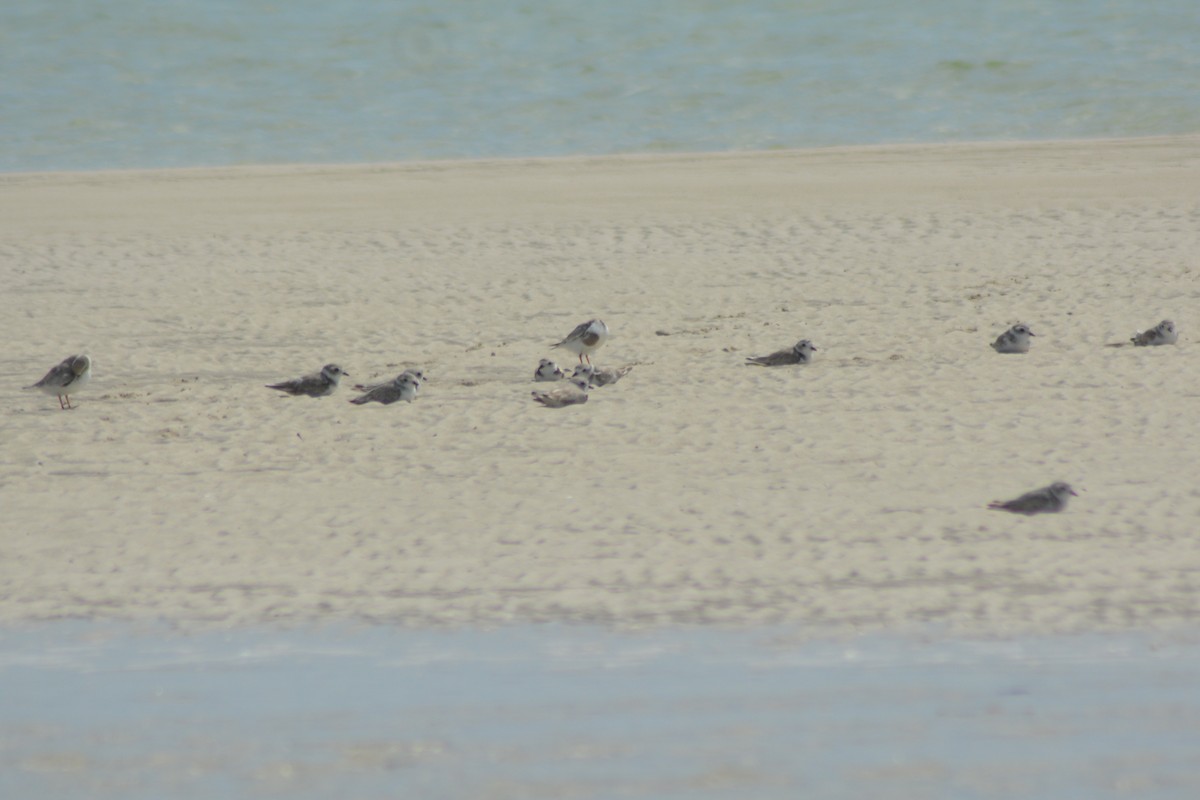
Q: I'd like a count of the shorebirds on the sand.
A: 12